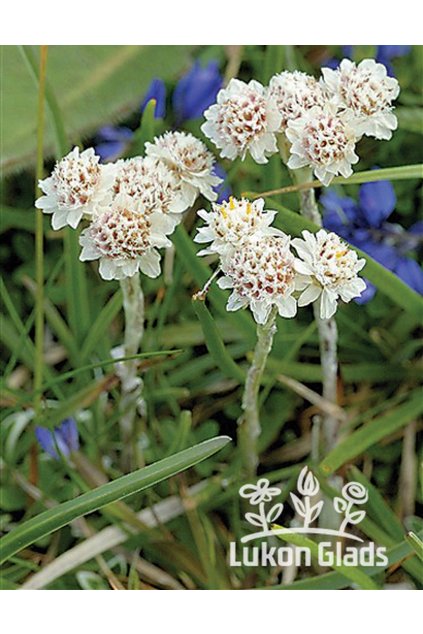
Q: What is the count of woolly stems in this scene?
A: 3